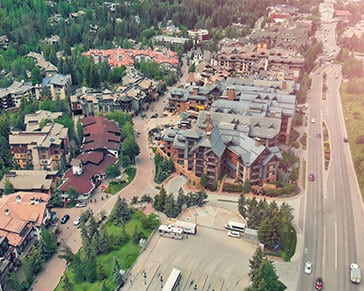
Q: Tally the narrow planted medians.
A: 2